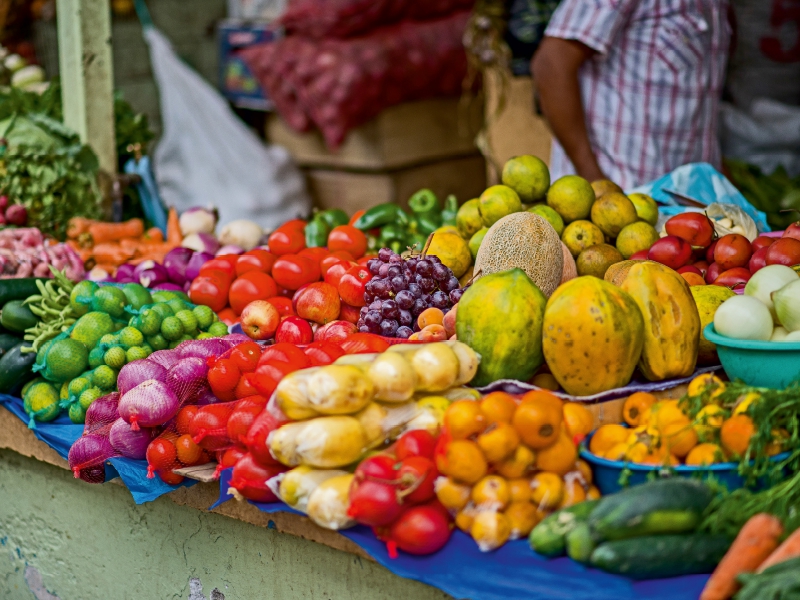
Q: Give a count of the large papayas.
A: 3